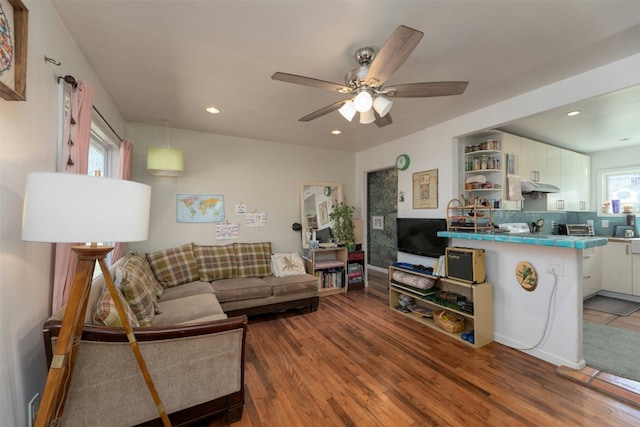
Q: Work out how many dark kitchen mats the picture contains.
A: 1